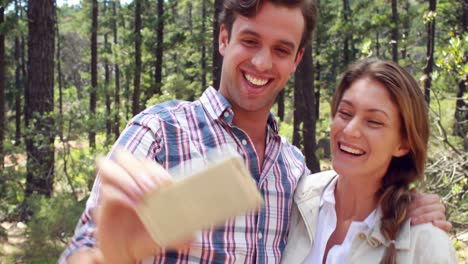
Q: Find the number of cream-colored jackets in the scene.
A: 1